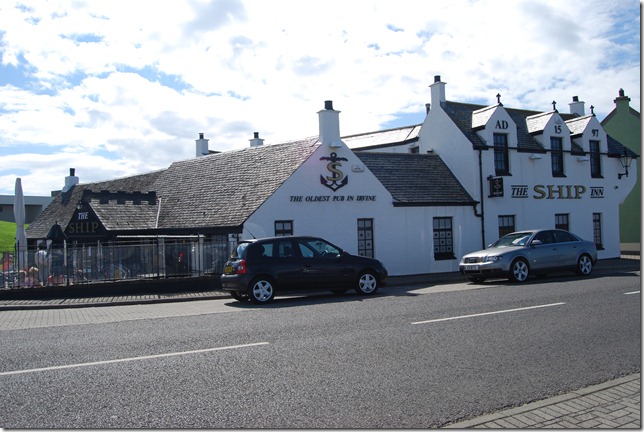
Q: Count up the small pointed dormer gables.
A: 3